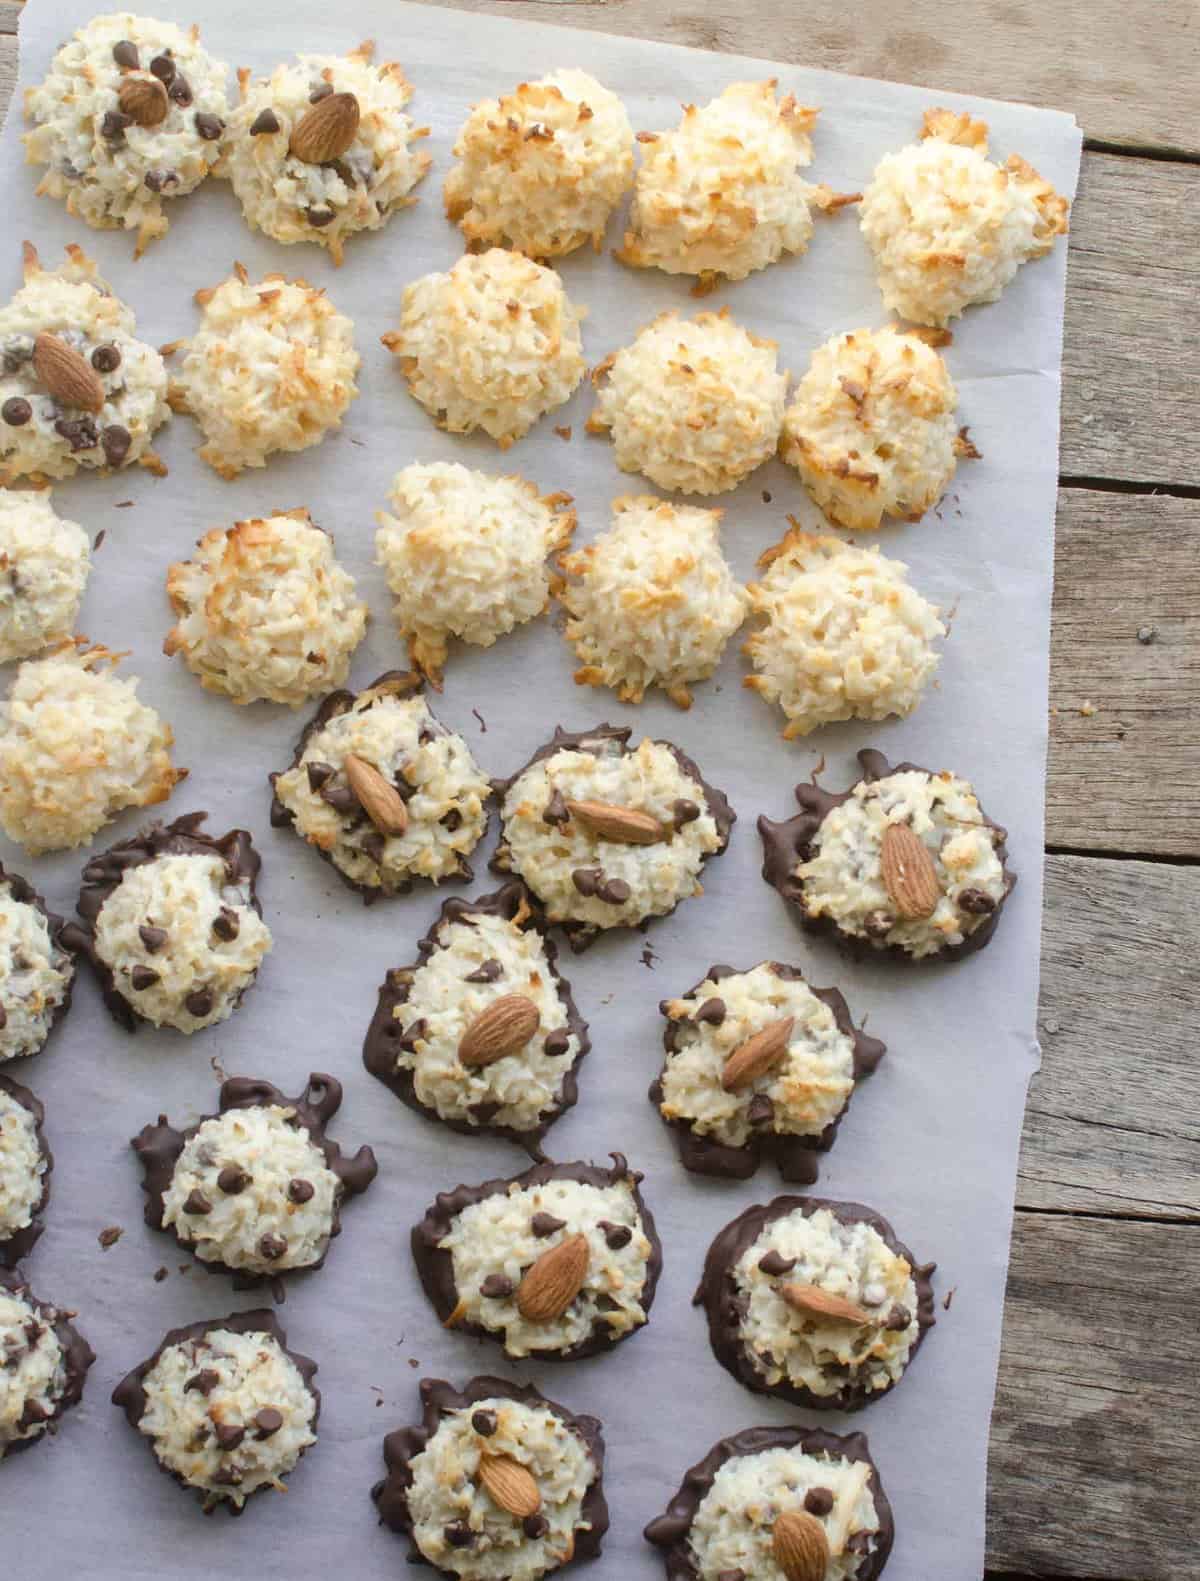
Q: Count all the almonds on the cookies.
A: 12